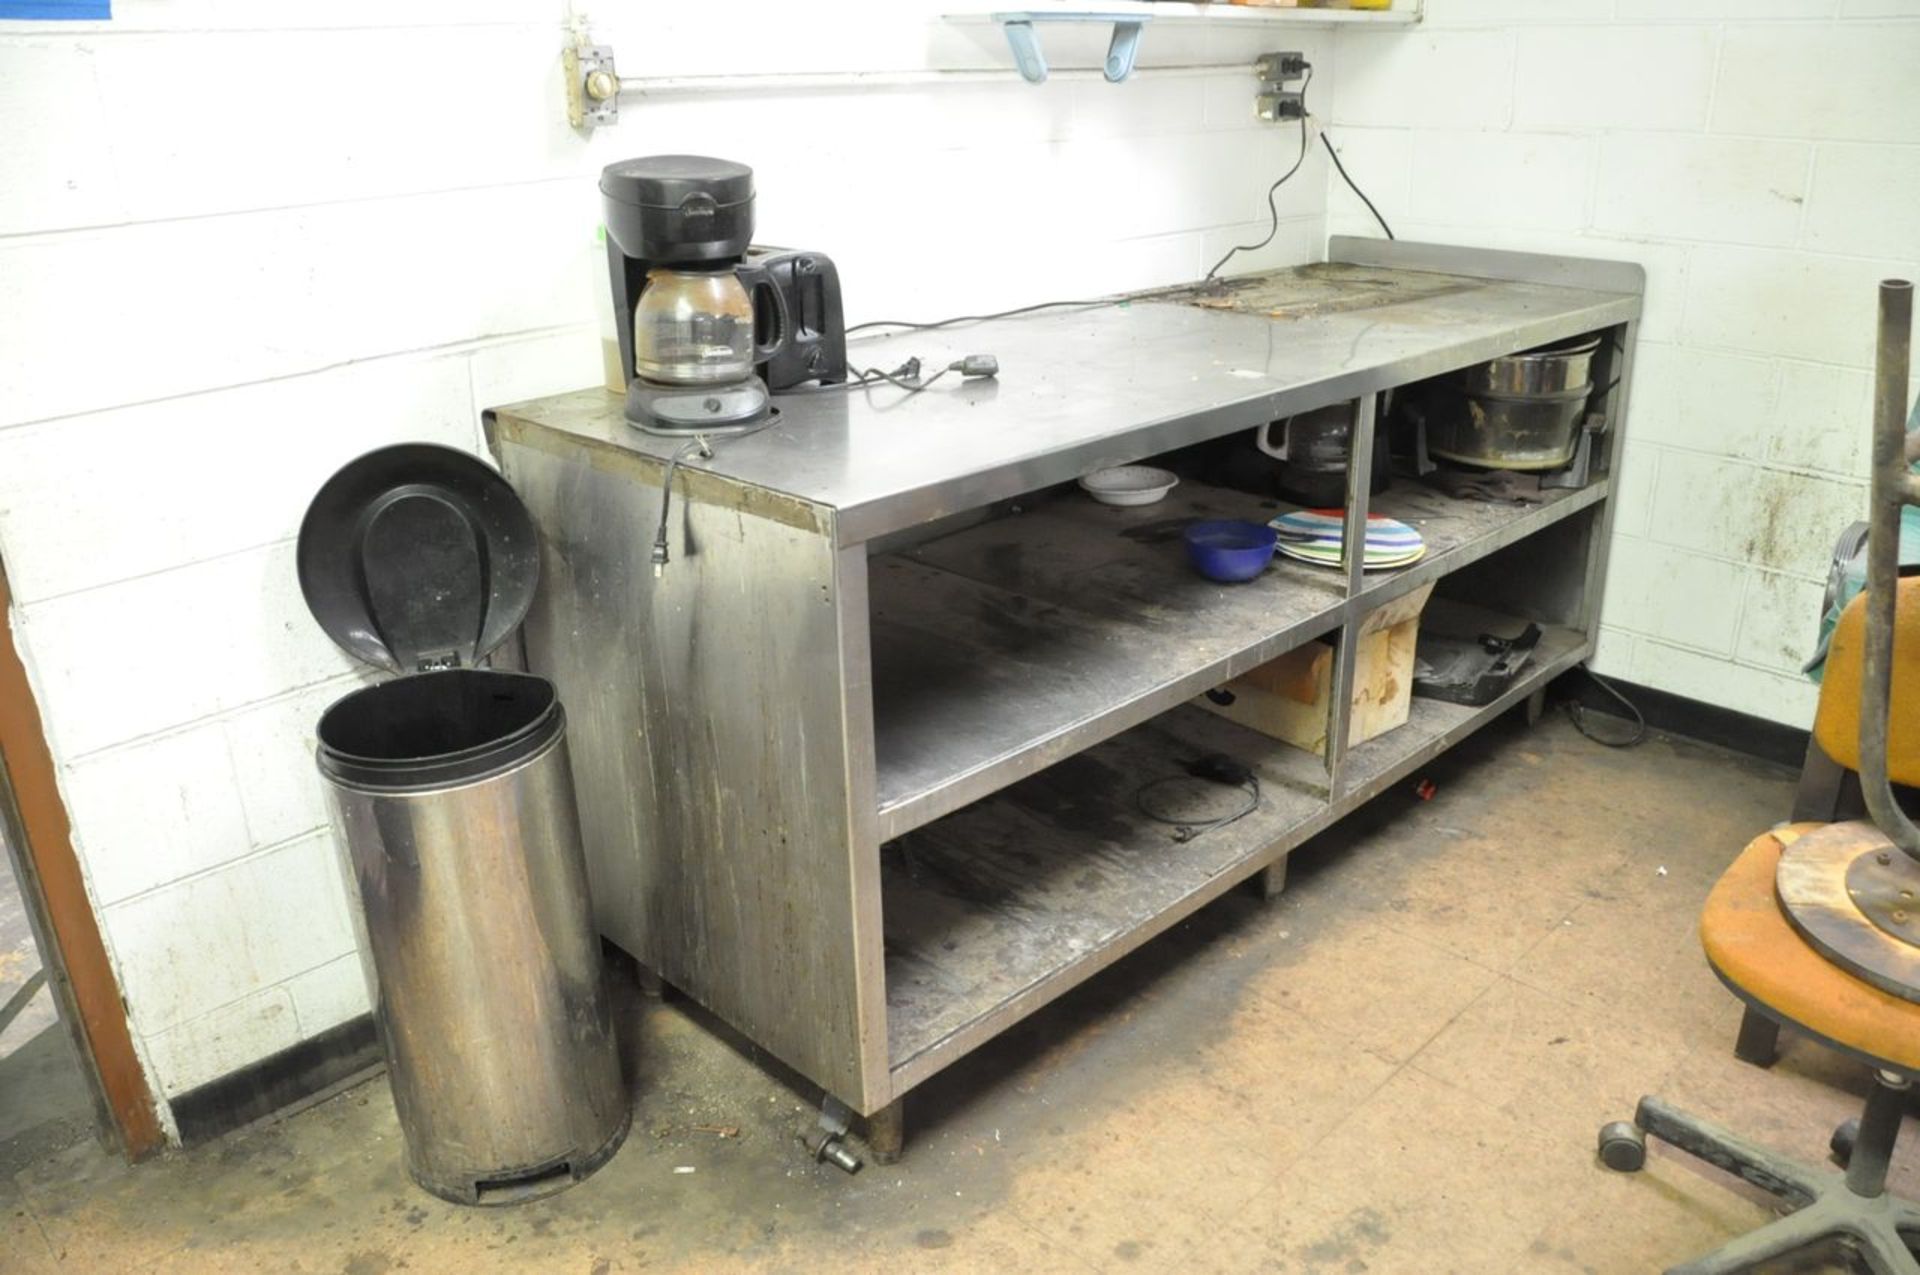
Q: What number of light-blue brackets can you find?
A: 2